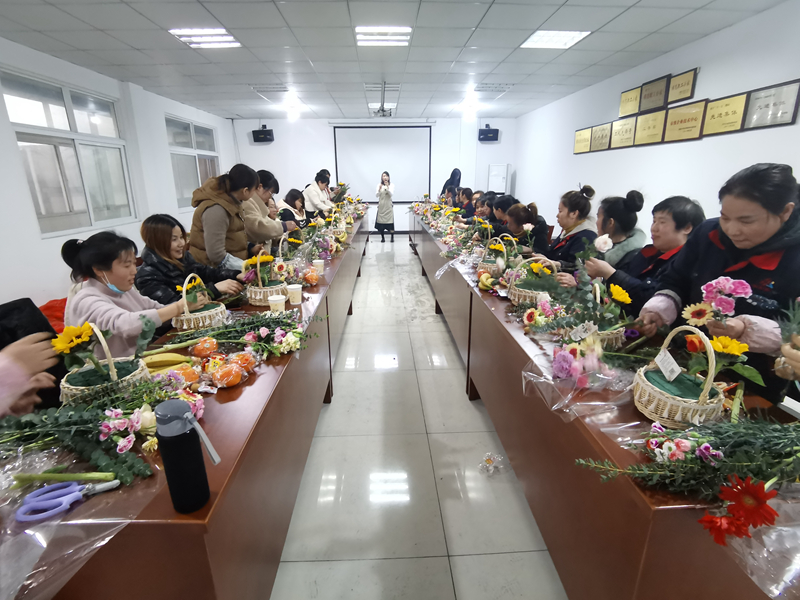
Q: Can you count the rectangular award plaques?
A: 10